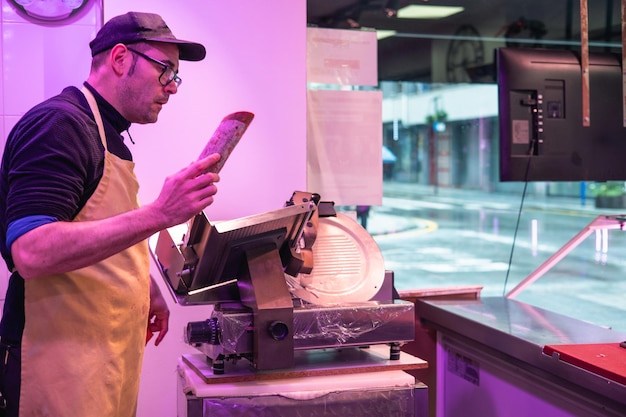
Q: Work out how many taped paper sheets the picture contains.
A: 2